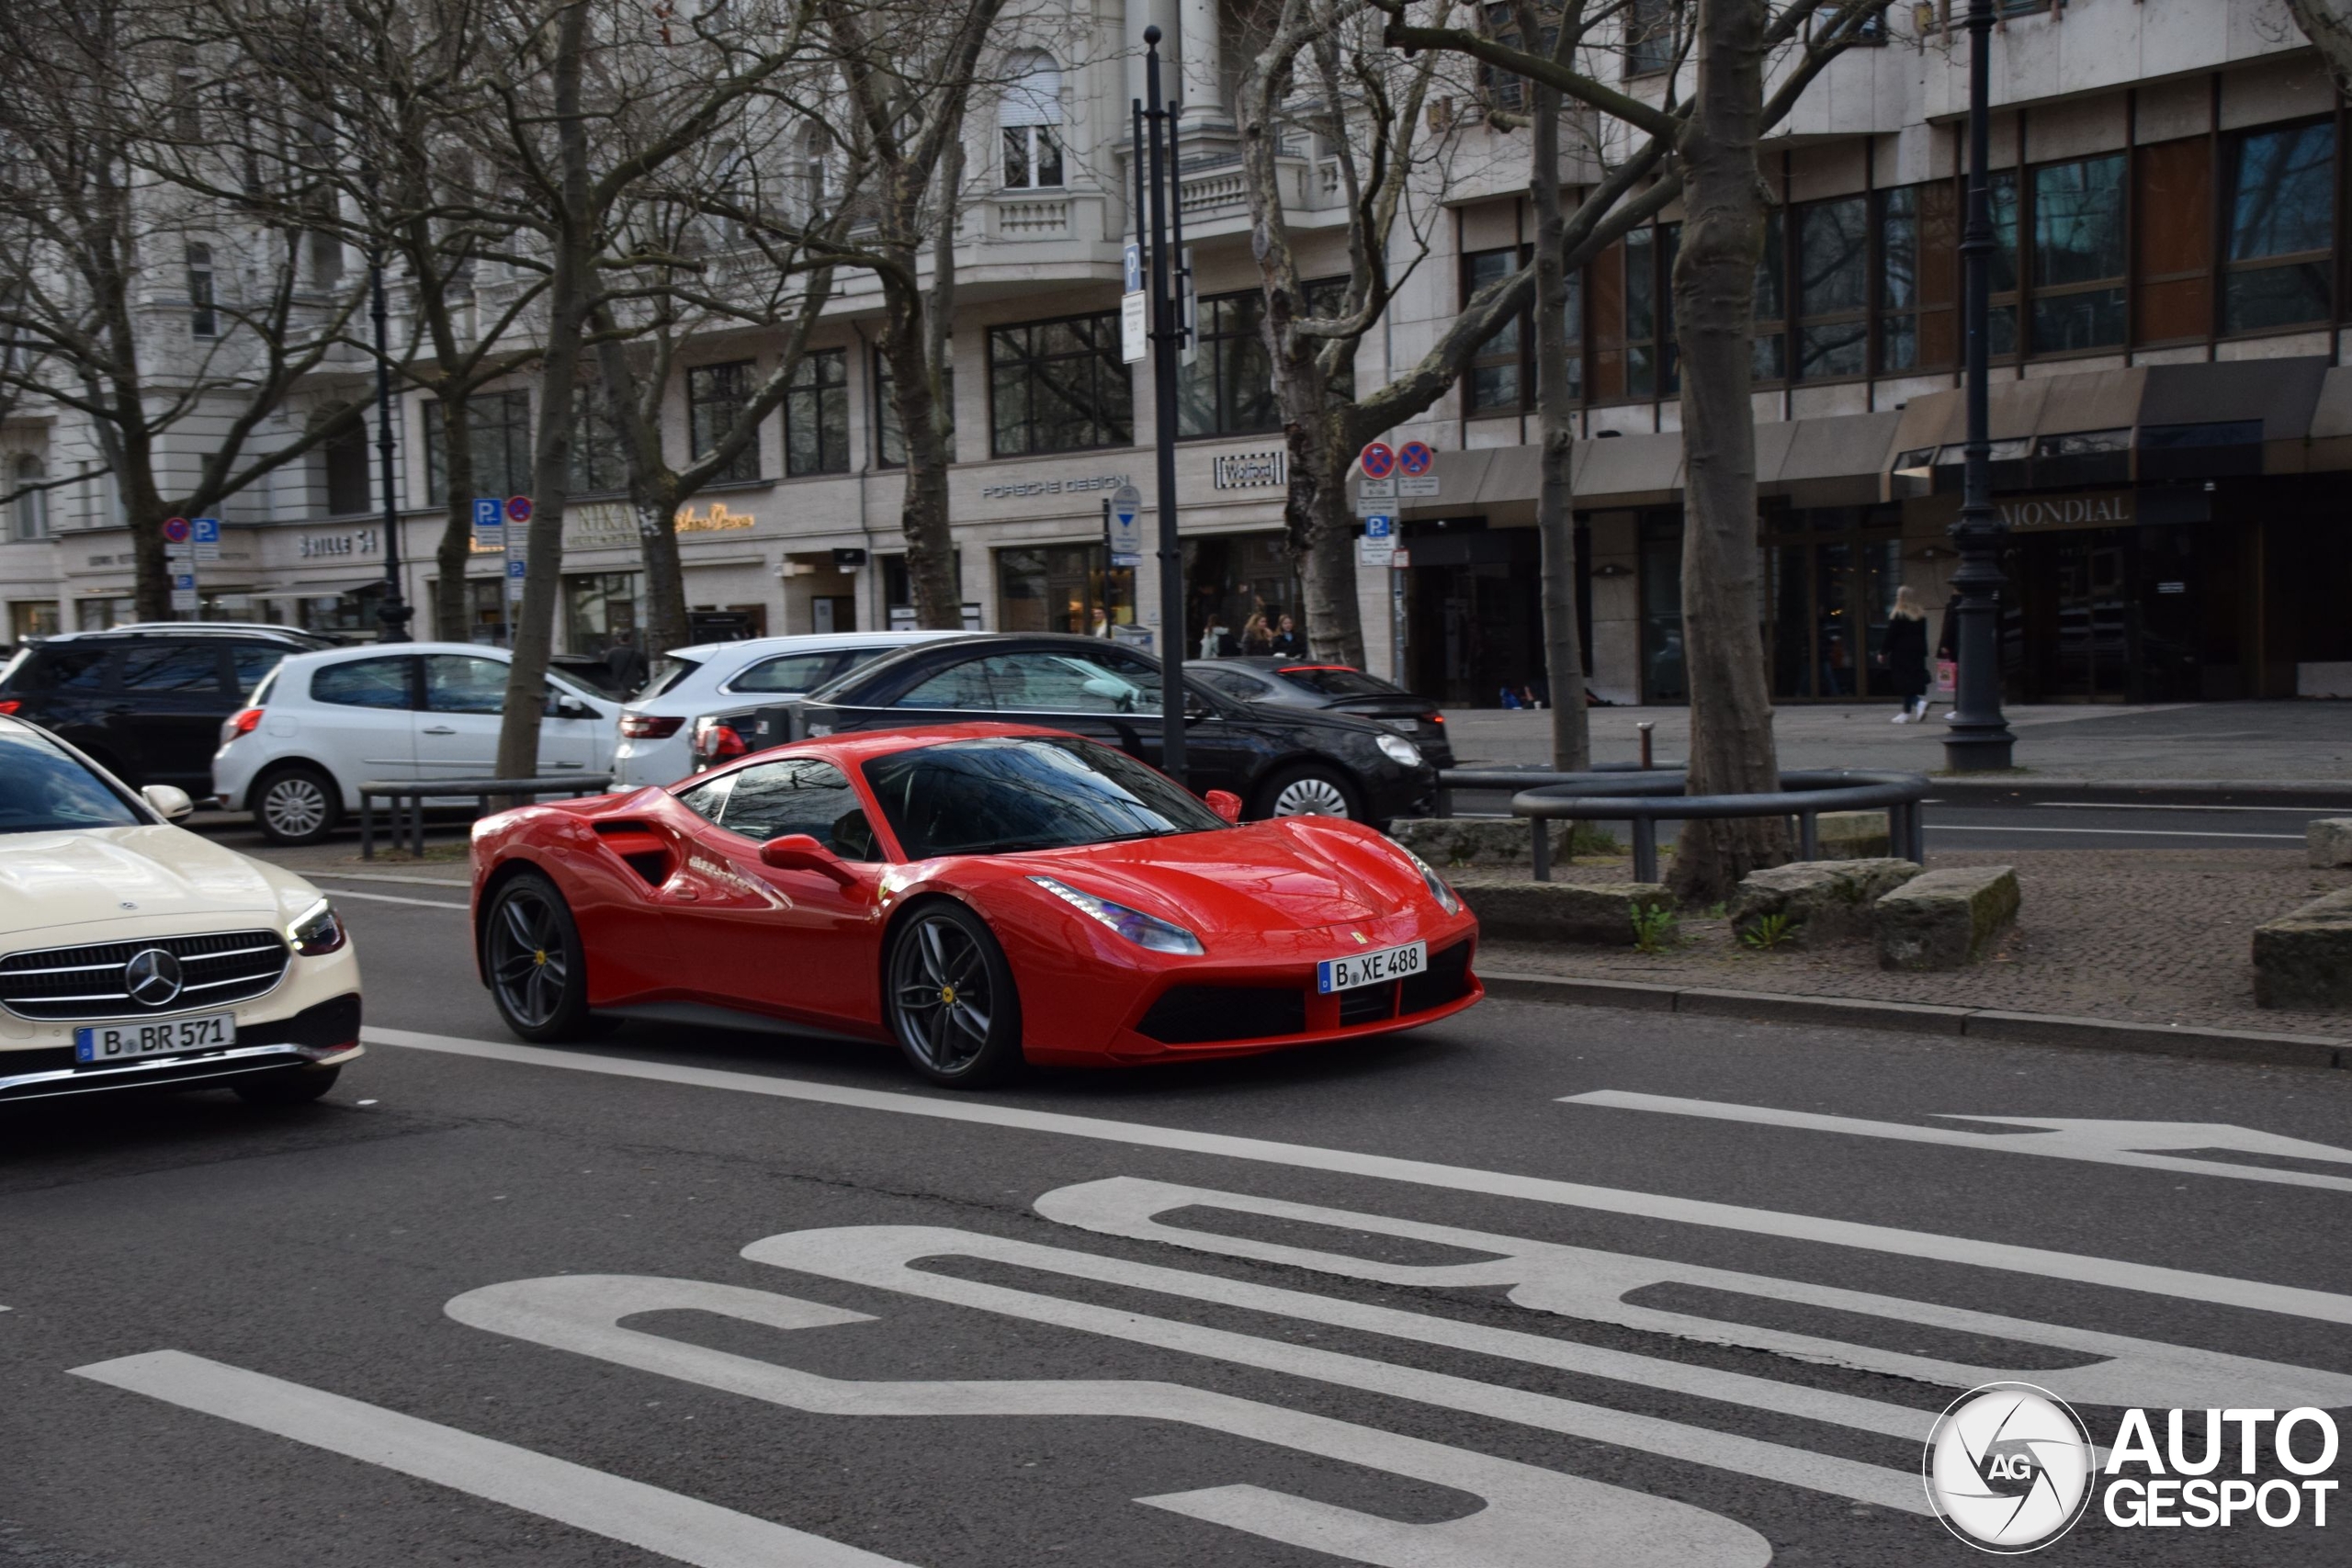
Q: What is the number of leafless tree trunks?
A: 8